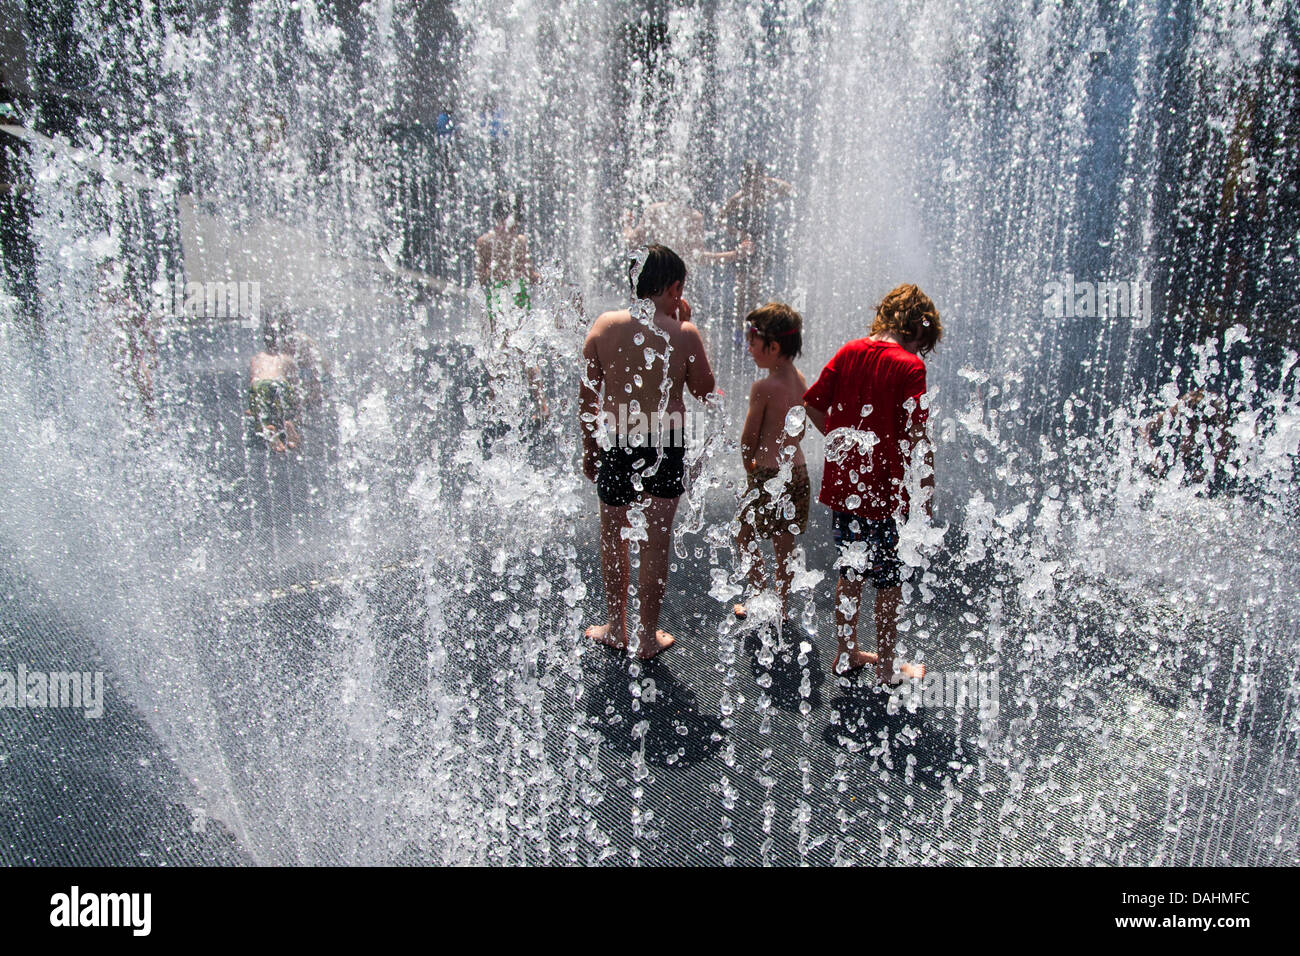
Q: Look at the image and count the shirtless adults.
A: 2